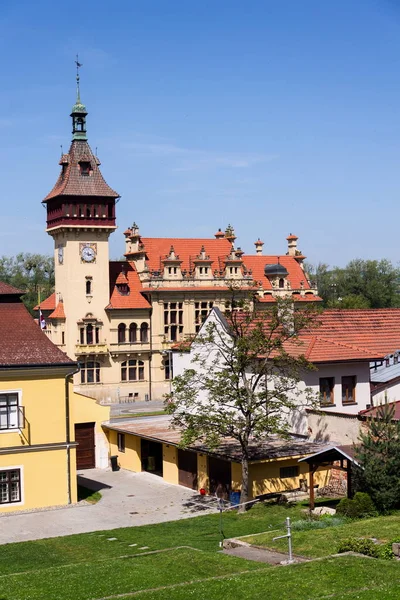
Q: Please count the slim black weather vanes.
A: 1